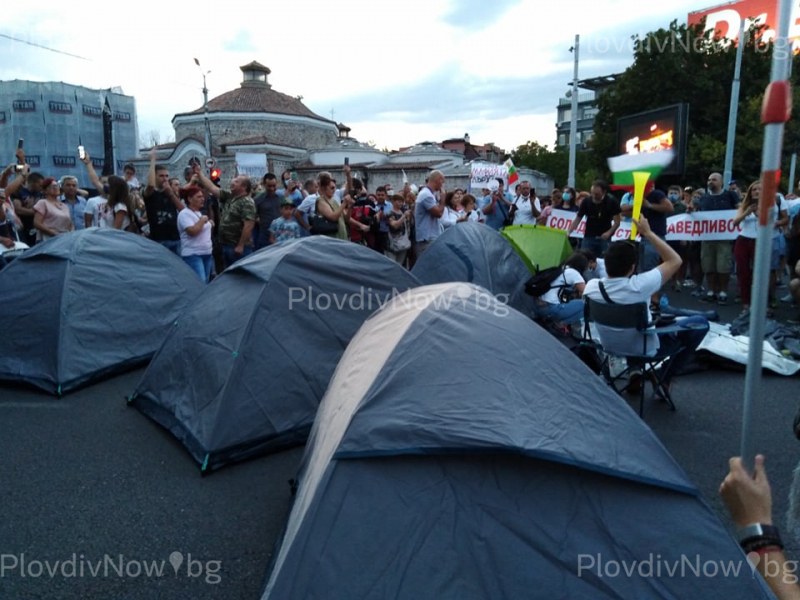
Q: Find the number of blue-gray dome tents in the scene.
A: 4